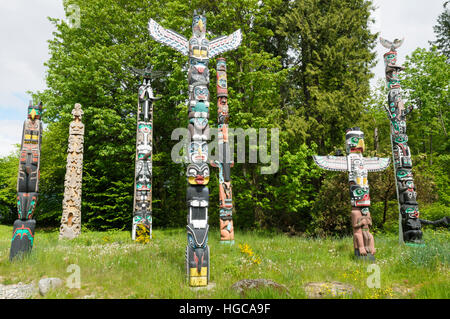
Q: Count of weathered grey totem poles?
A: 1